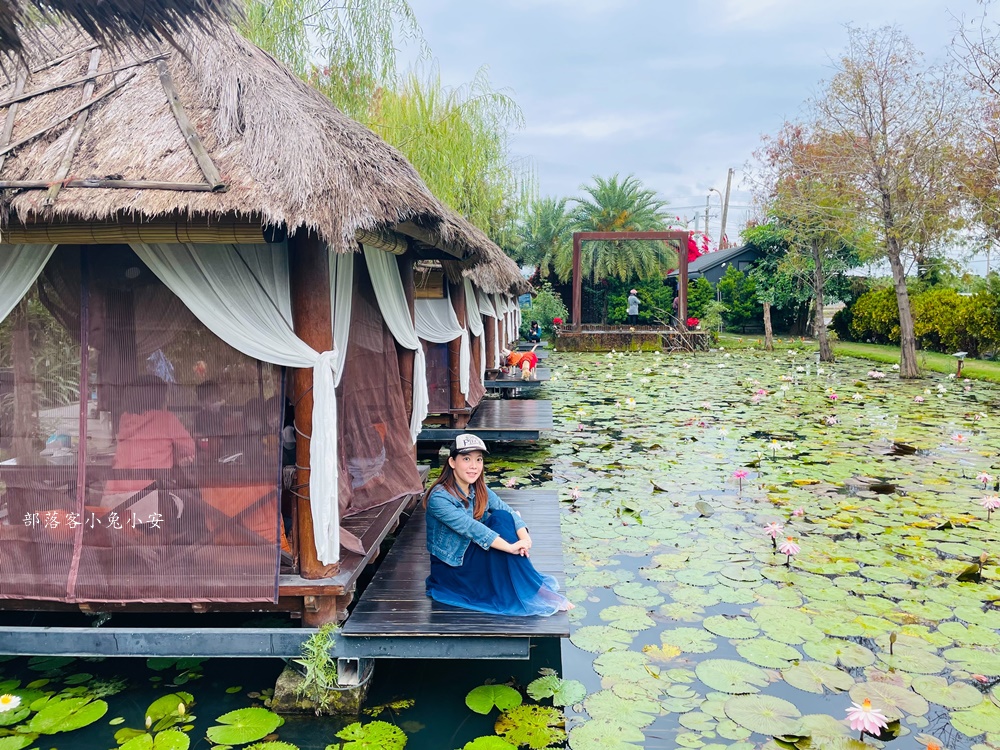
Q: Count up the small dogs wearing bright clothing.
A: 2